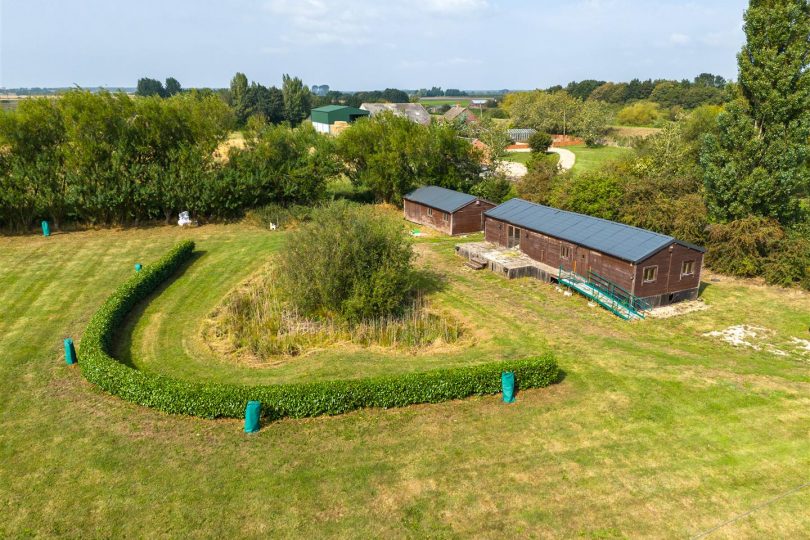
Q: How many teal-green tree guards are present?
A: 5